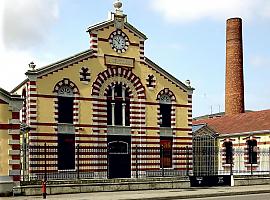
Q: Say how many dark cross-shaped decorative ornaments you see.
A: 2